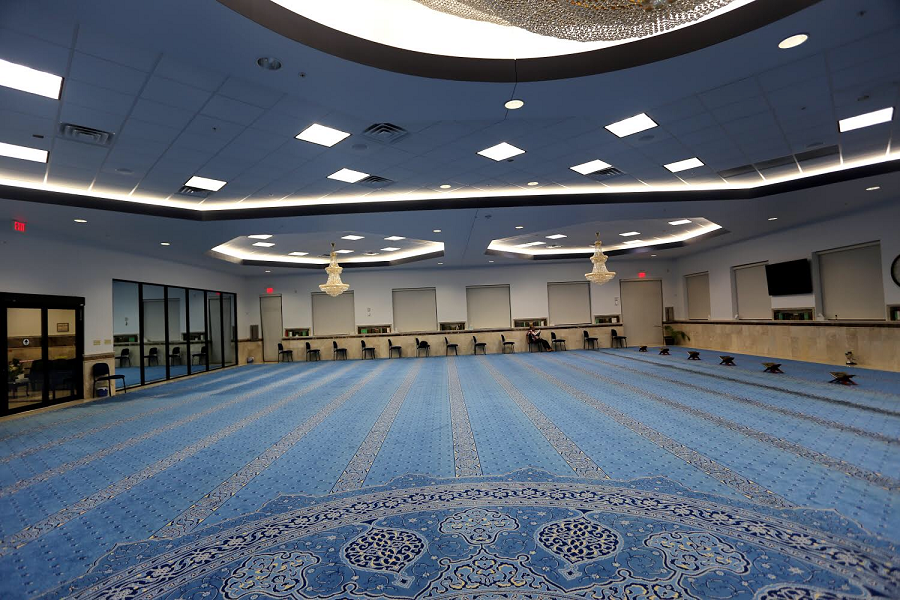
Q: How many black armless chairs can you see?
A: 14